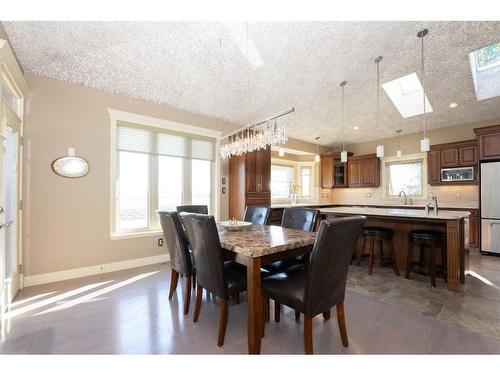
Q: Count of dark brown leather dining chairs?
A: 6